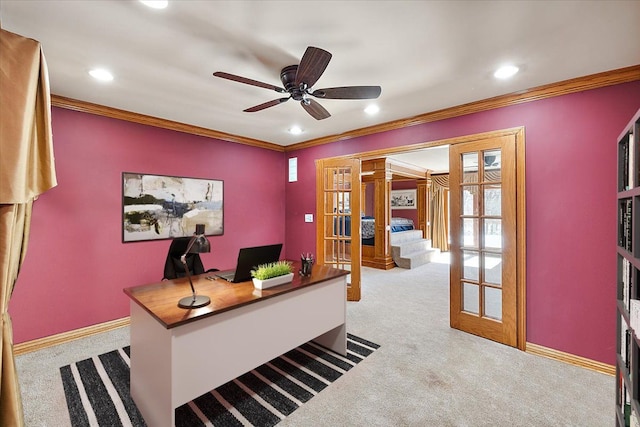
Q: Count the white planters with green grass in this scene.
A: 1